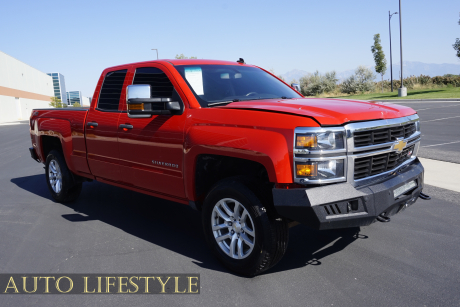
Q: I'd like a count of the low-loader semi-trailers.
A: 0